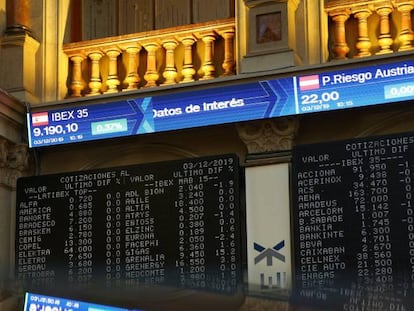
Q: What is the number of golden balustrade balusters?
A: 13